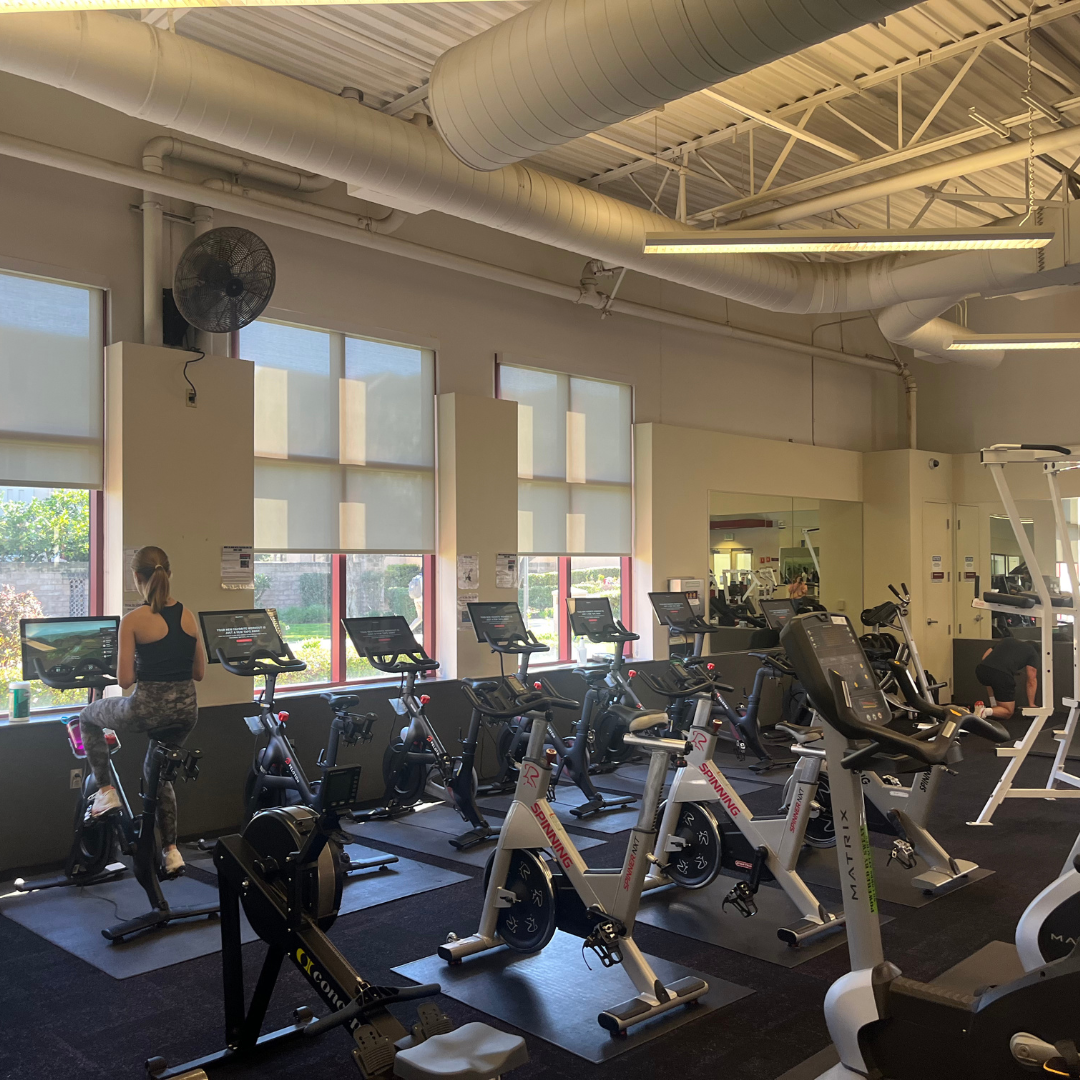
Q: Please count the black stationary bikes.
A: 7